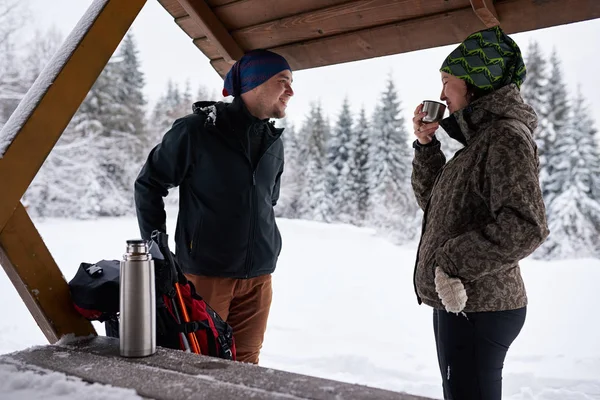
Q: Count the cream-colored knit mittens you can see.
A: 1